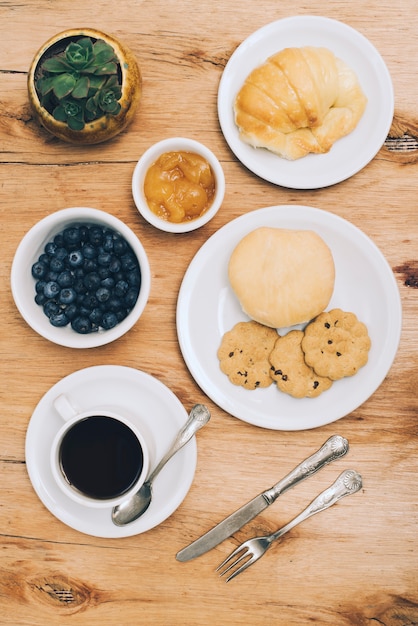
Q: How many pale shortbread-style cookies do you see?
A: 3